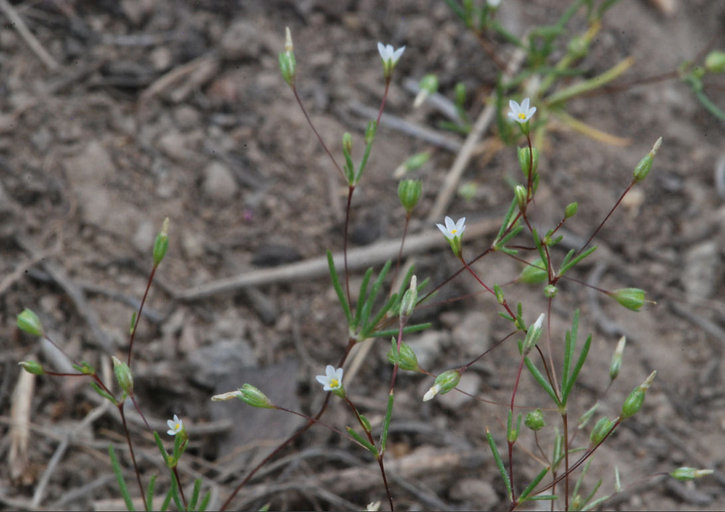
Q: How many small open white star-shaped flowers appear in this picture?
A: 5